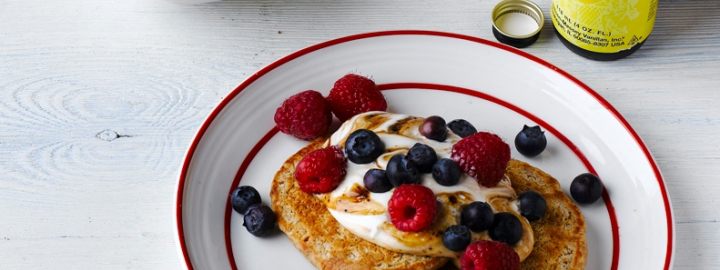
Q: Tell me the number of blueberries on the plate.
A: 15